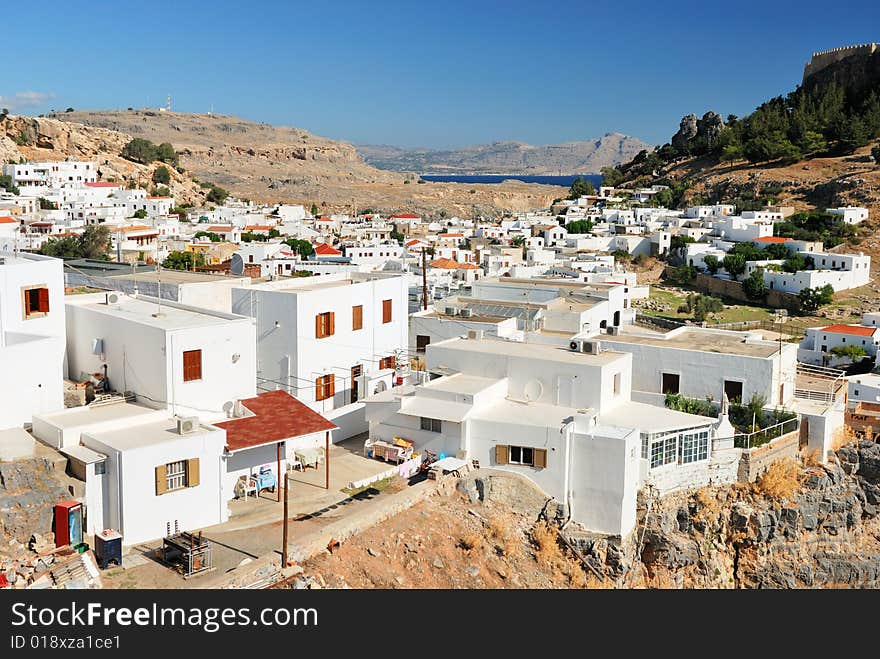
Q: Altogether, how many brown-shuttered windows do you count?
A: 9